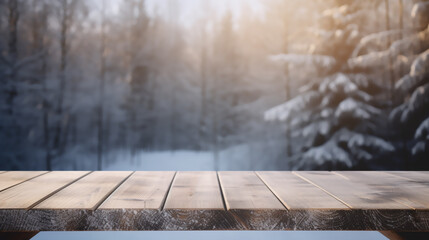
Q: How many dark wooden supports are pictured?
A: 2